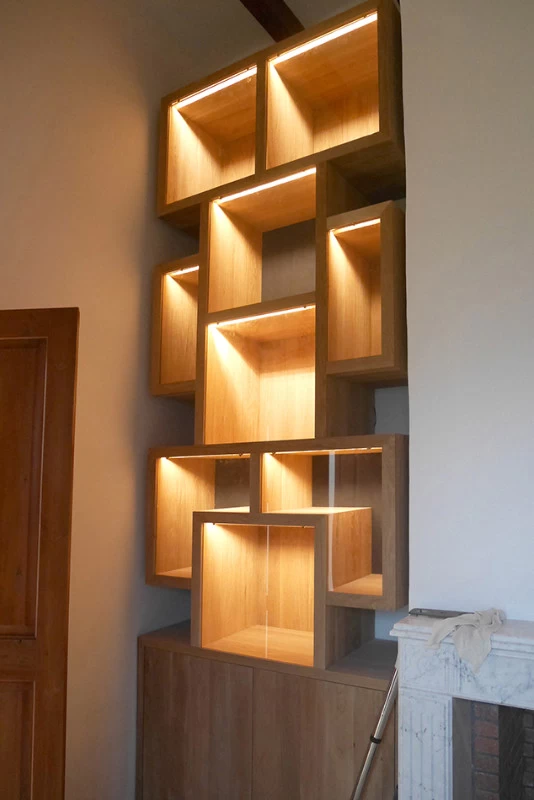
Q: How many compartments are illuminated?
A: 9